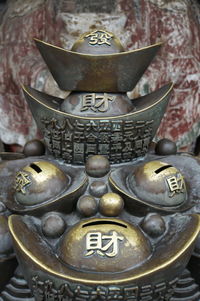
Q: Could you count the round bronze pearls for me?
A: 8